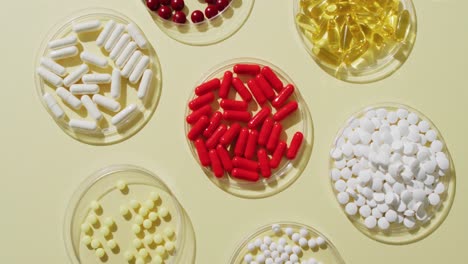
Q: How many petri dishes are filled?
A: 7